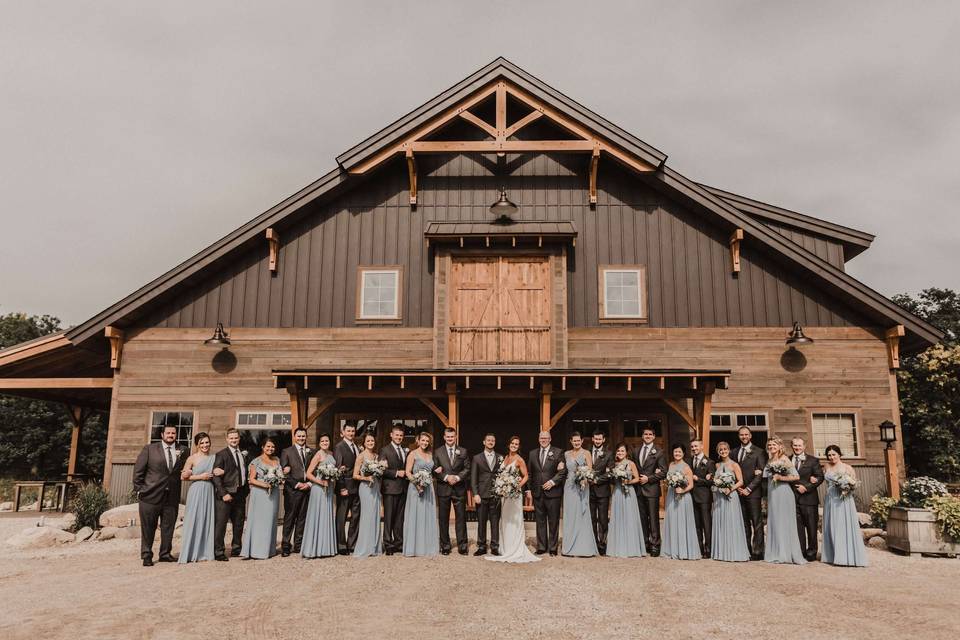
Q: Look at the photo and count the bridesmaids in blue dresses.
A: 11